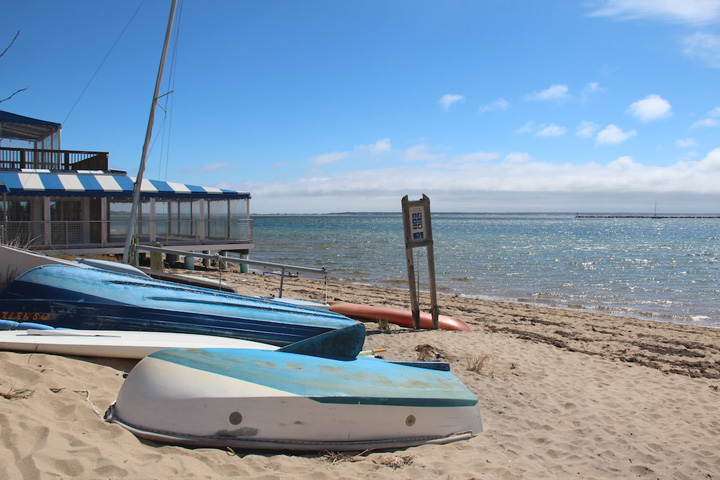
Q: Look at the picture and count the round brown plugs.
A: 2